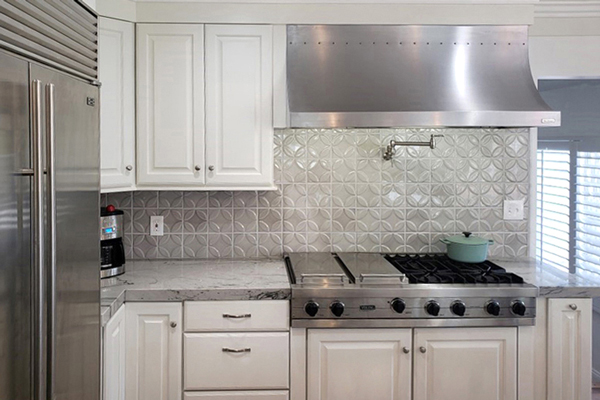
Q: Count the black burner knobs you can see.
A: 7